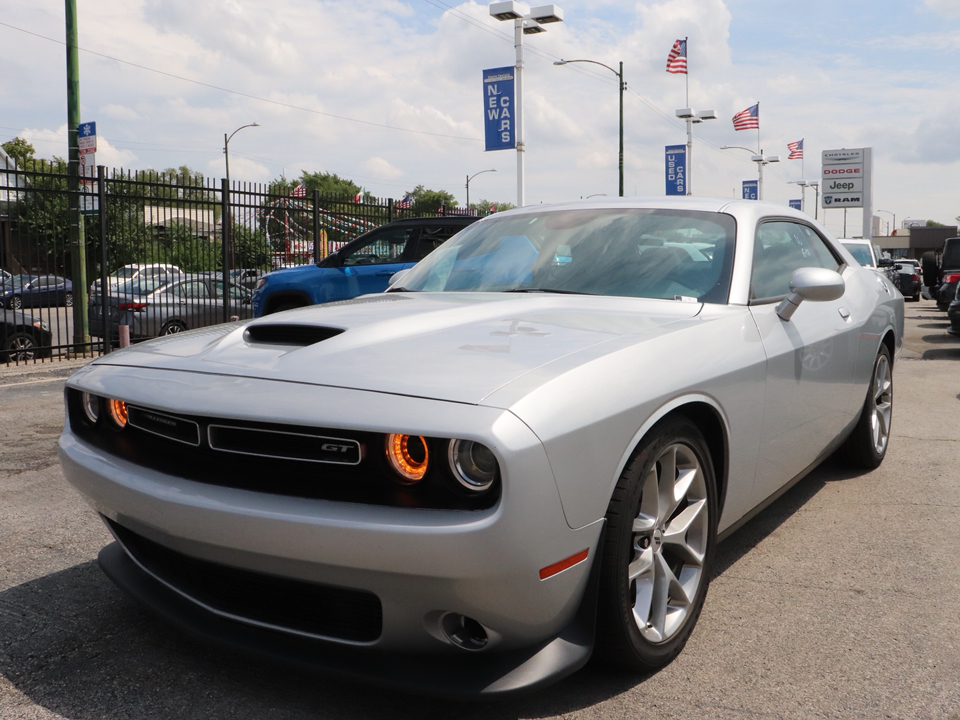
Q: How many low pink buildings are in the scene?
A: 0